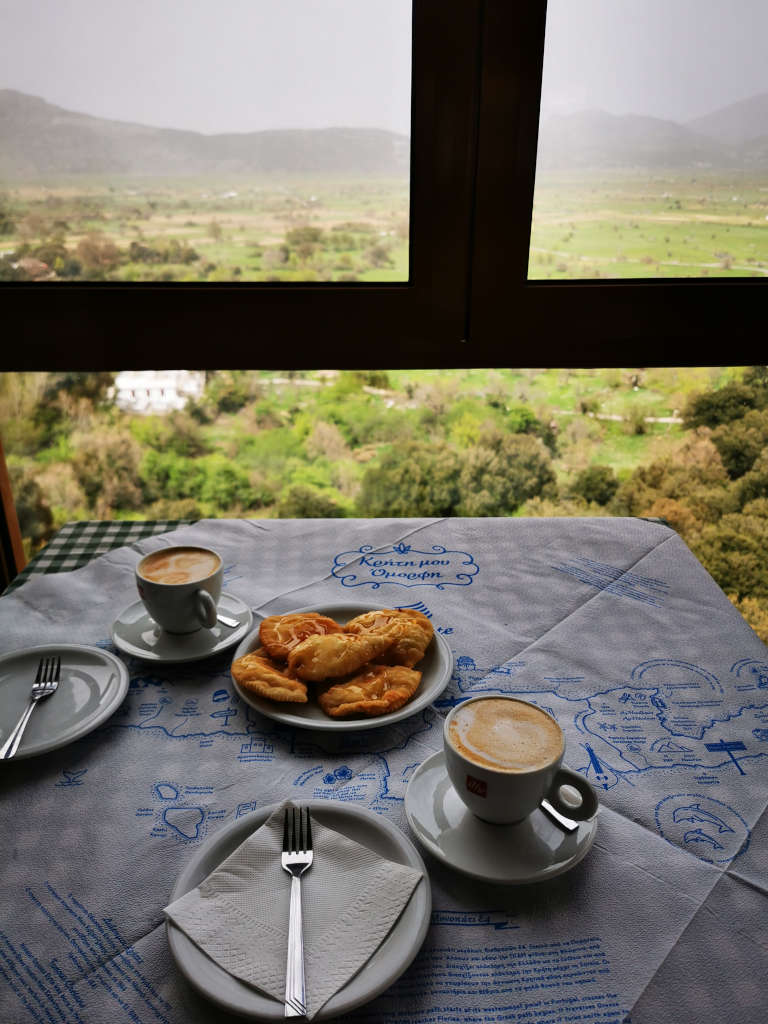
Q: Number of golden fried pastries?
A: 5